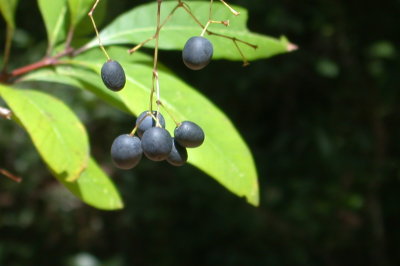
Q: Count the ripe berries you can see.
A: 7